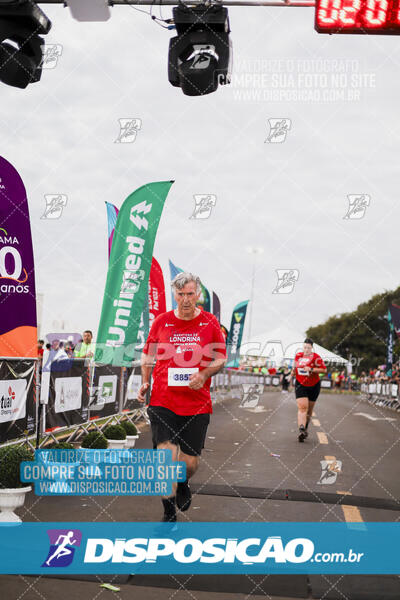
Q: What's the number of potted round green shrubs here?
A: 5